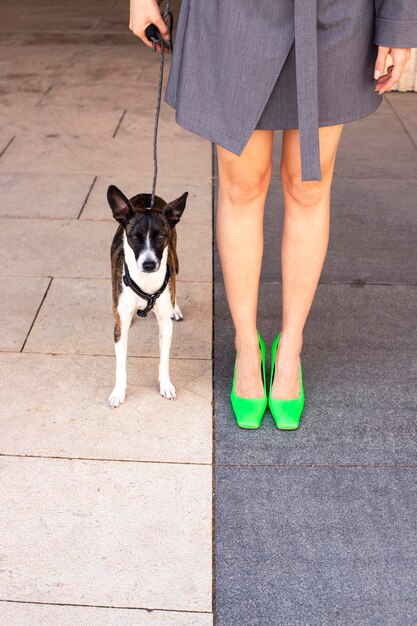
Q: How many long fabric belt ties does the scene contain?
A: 1